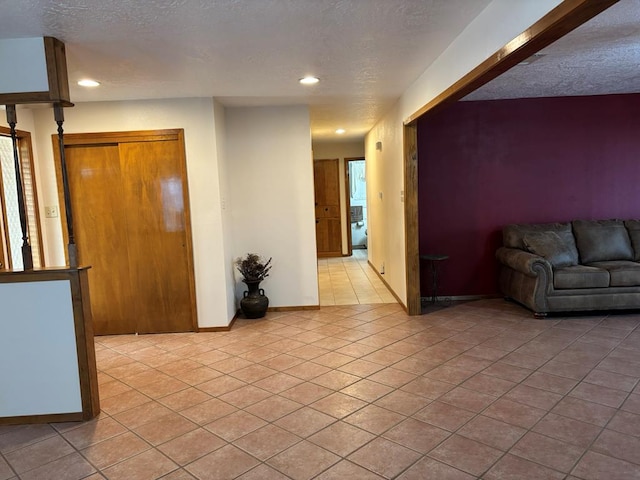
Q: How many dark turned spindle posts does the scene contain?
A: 2